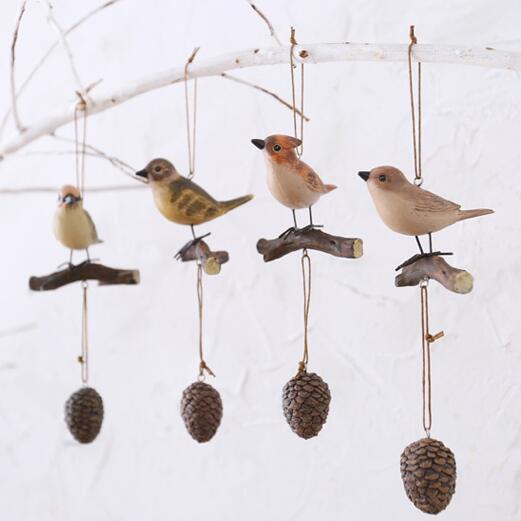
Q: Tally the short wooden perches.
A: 4